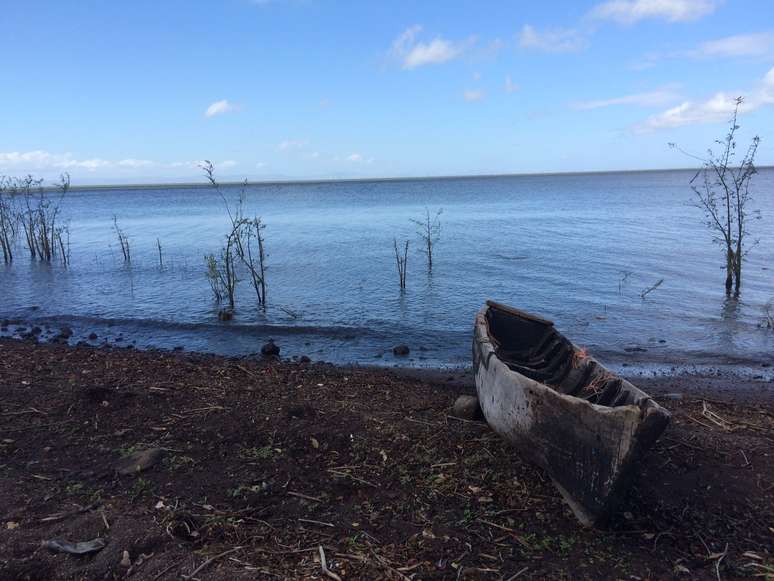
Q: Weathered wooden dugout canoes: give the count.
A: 1